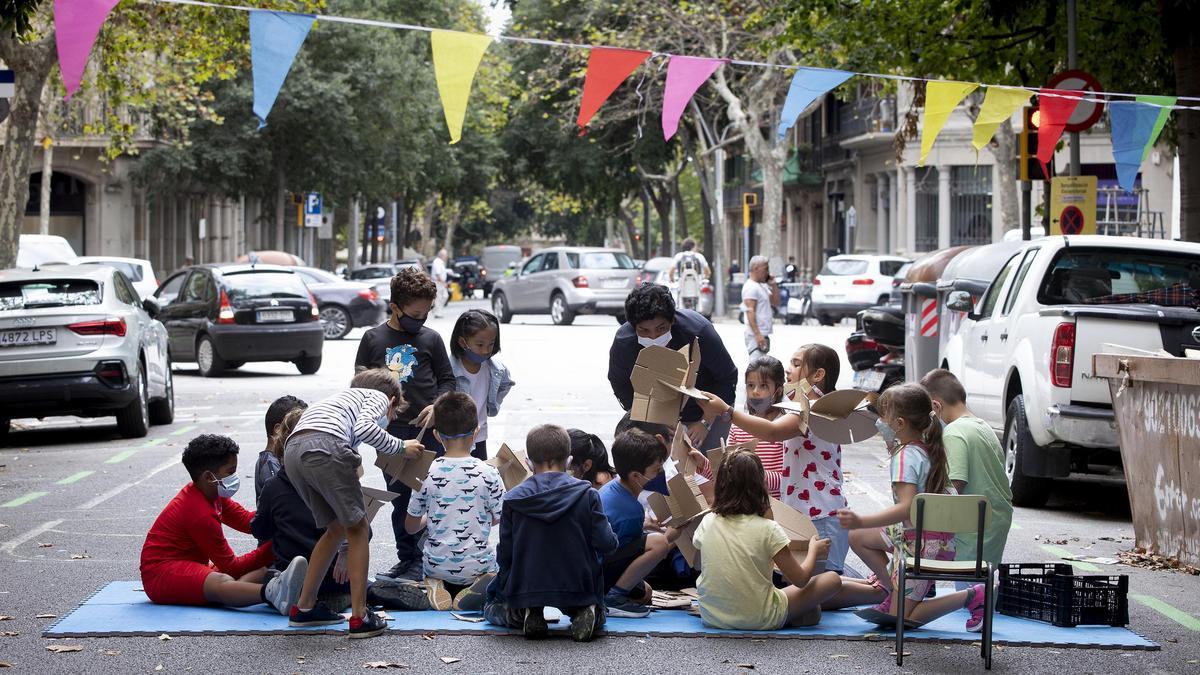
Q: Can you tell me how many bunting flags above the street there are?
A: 11